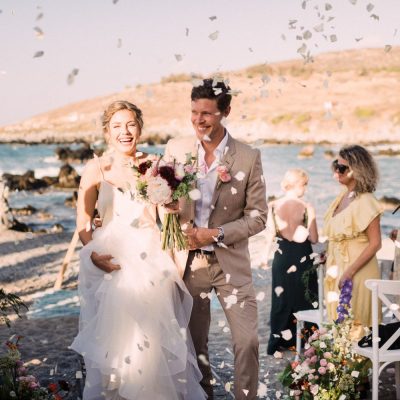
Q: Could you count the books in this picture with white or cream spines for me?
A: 0